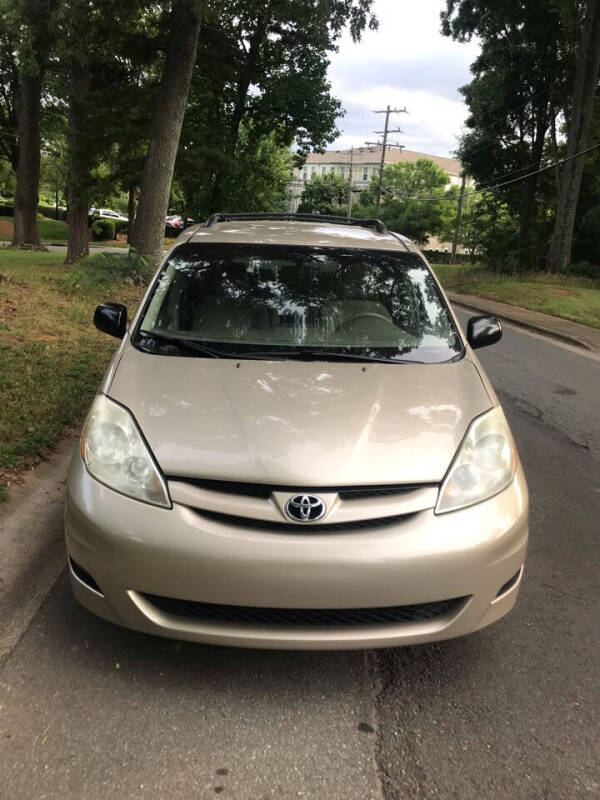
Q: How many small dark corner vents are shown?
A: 2